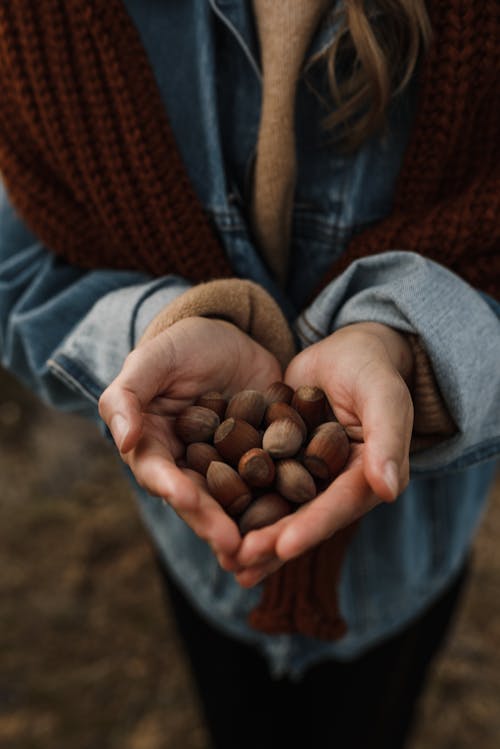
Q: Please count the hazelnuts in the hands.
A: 14